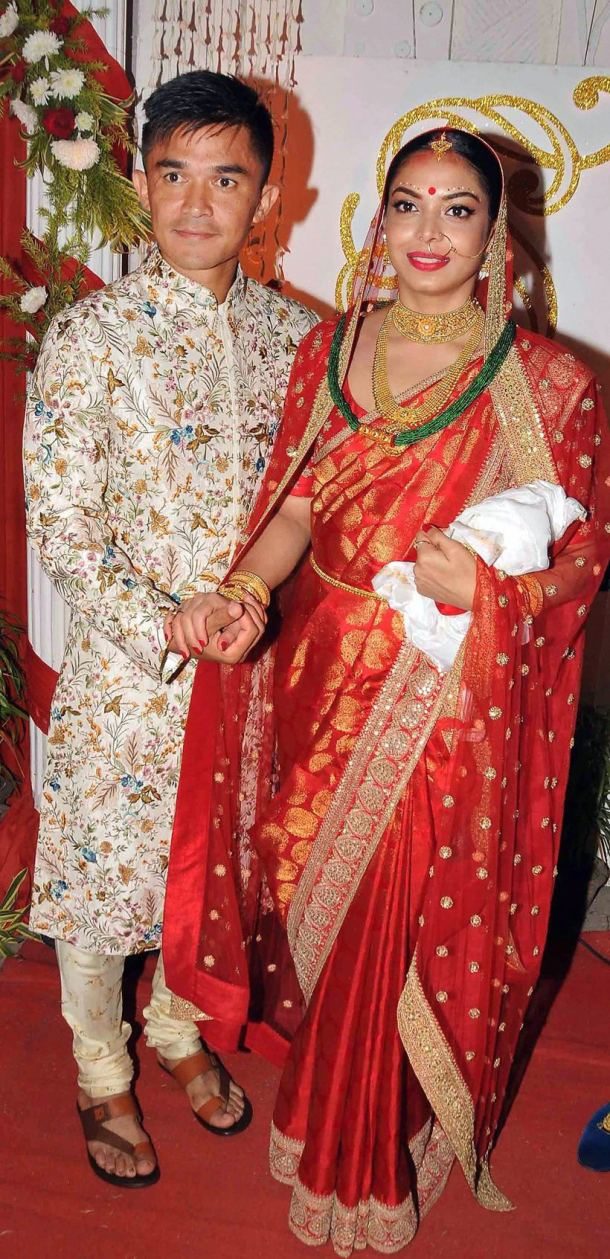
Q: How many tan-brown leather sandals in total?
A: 2